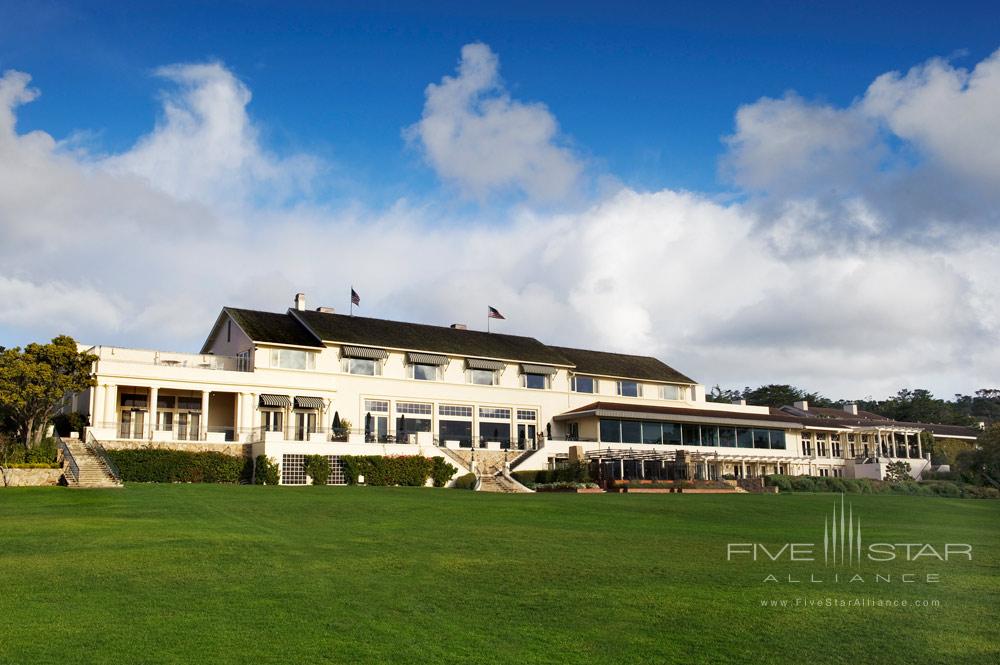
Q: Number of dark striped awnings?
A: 6